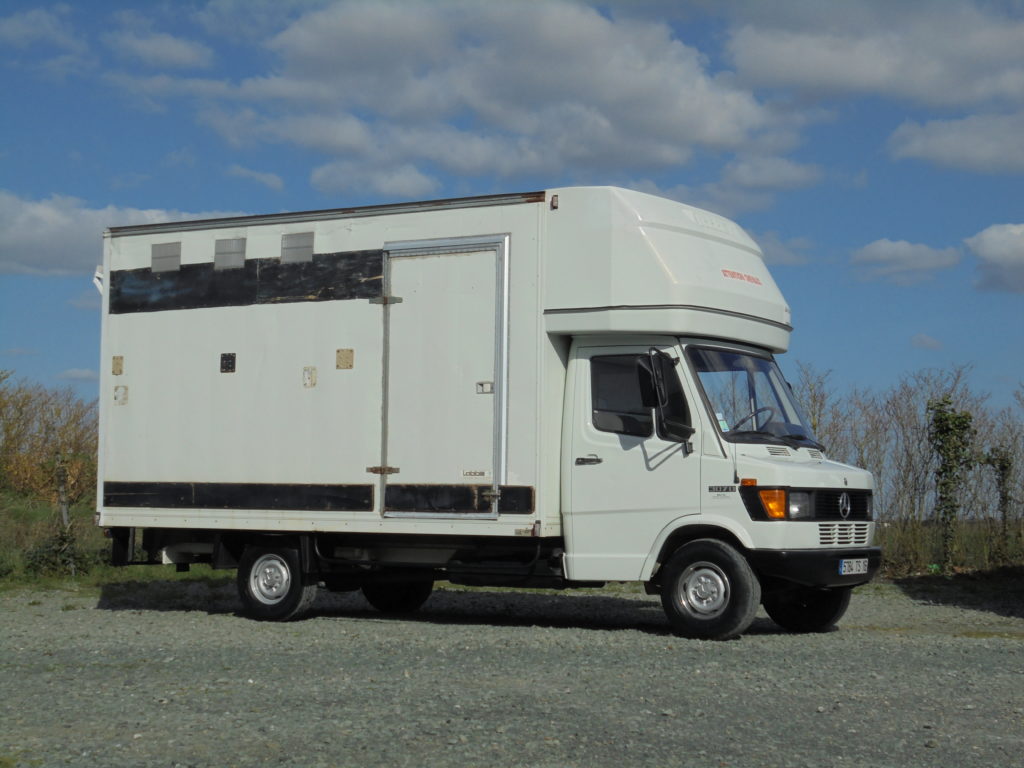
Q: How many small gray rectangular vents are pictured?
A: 3